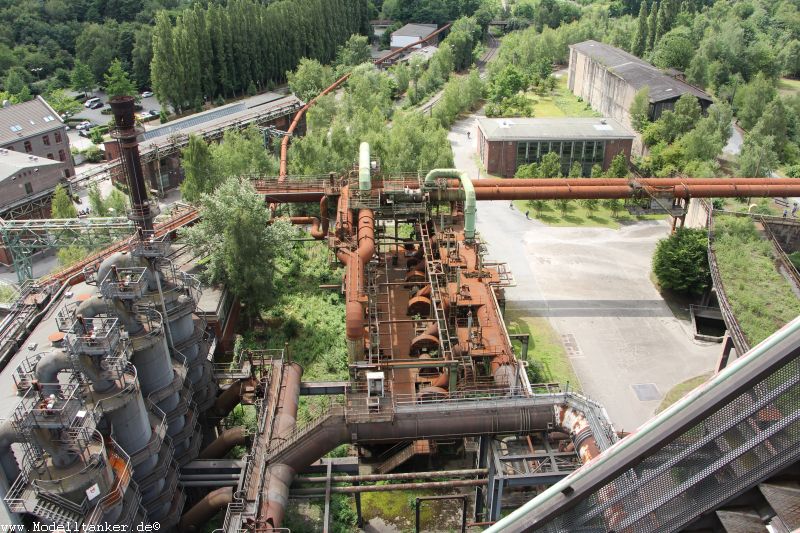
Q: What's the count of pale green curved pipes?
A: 2